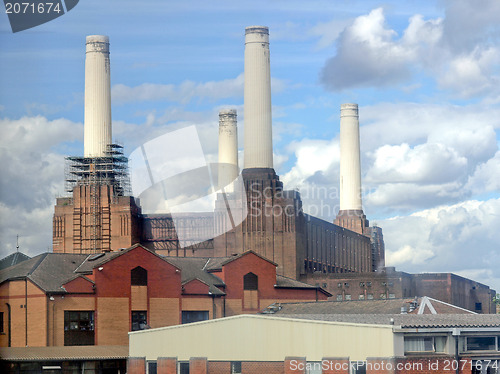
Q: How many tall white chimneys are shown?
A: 4